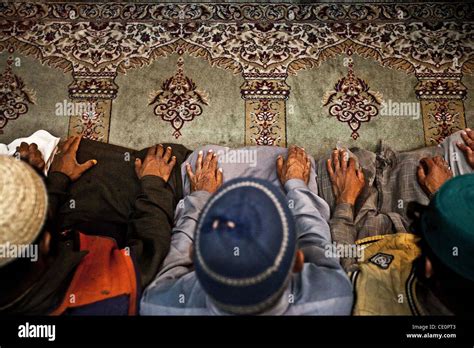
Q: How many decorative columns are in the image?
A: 3